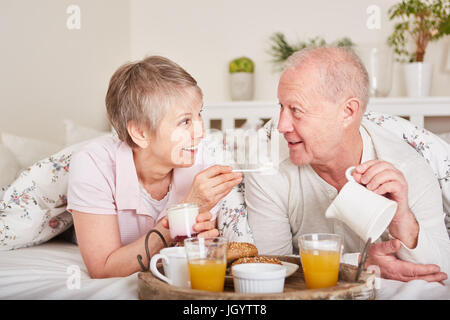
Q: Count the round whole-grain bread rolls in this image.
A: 2